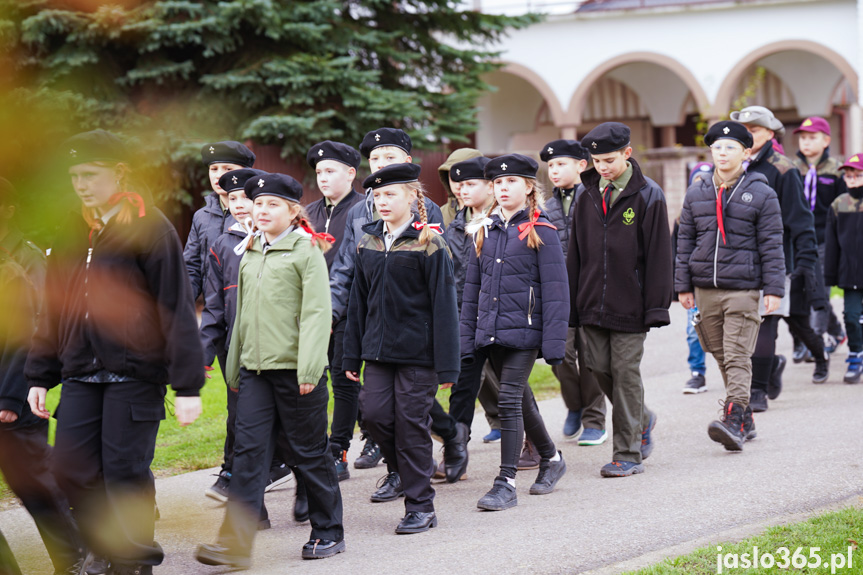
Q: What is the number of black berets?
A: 12